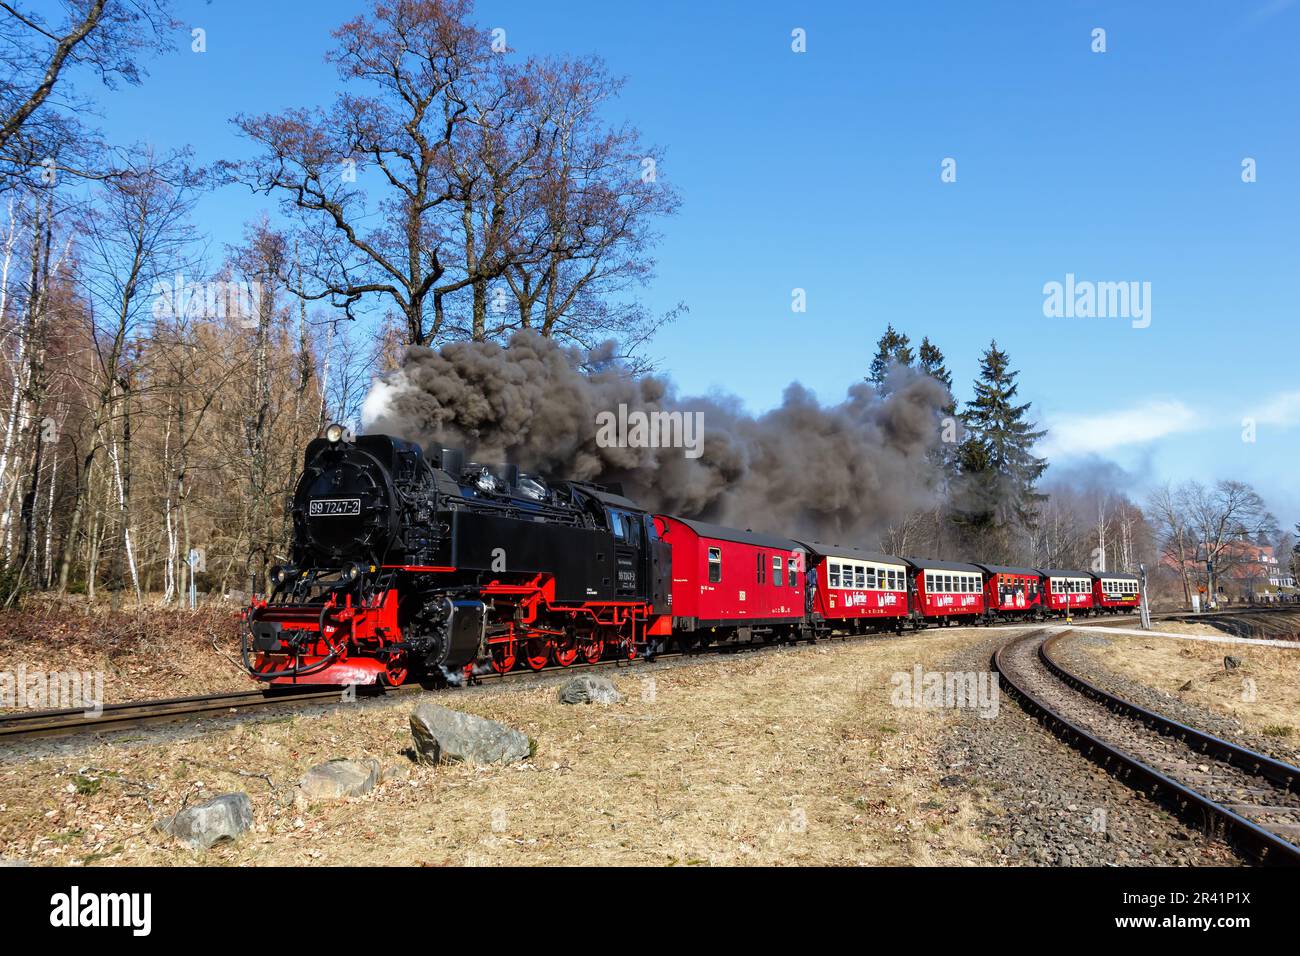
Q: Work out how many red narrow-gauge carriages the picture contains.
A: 6